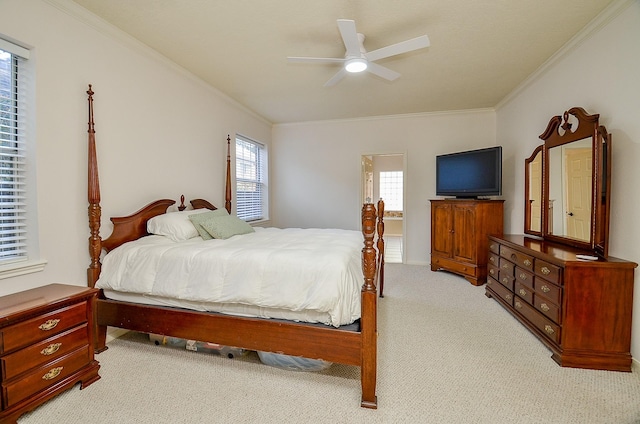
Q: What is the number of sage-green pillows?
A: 2